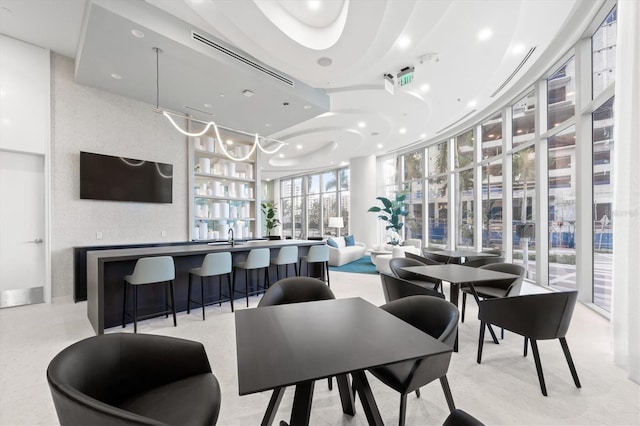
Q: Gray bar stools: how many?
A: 5